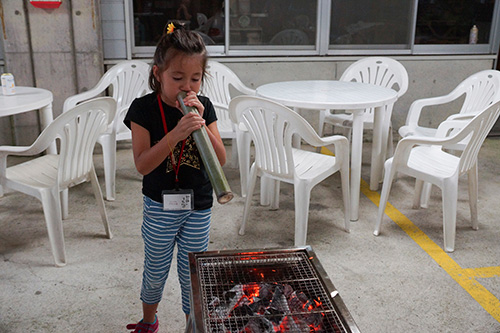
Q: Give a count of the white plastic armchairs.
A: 7